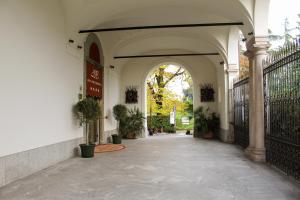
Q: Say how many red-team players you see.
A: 0